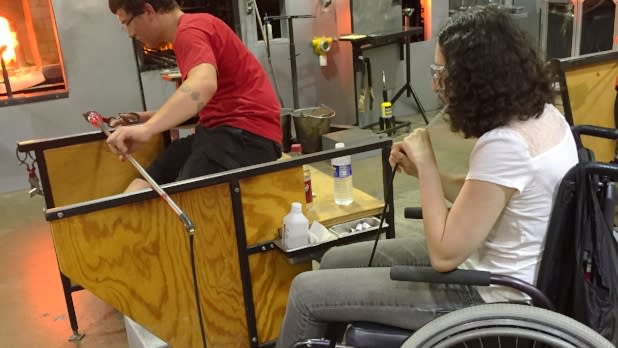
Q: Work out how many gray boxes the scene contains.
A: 1